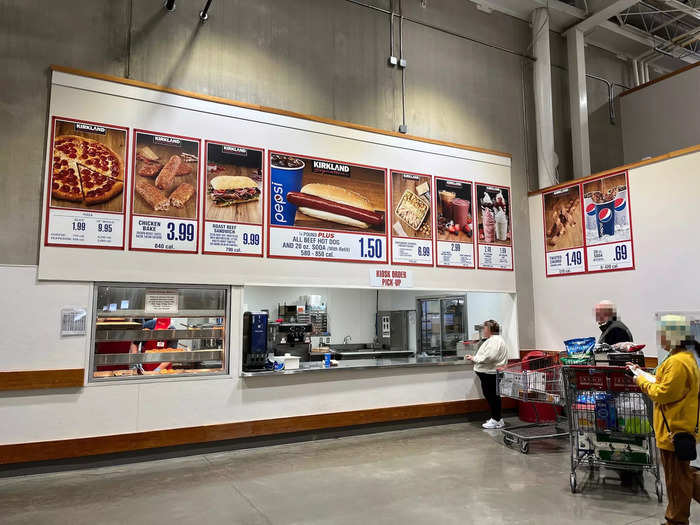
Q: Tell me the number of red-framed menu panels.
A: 9